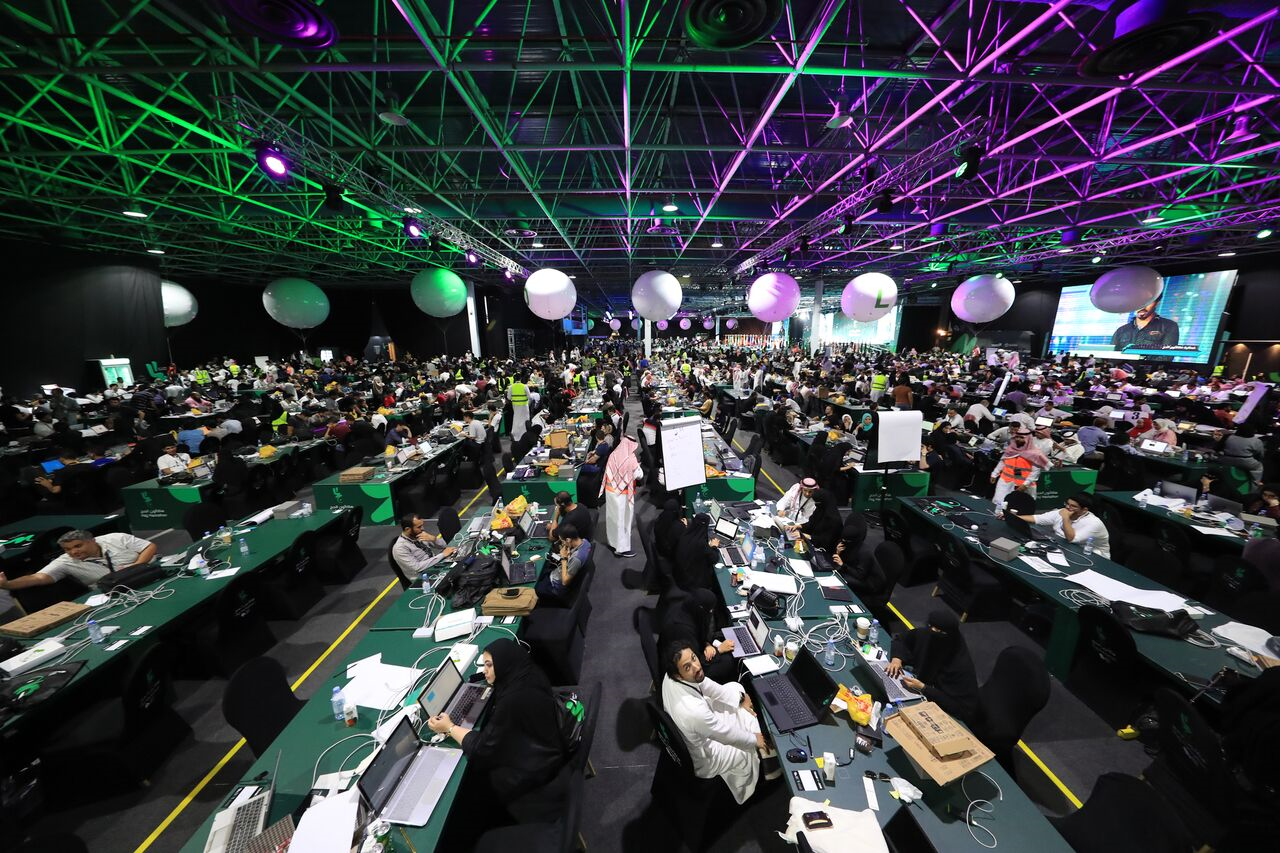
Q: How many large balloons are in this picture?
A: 9